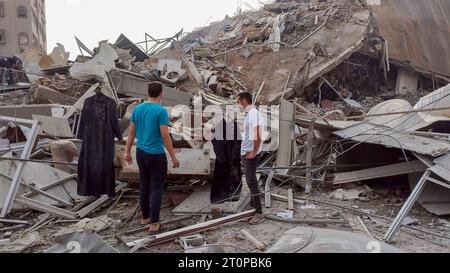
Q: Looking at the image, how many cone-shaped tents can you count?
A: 0